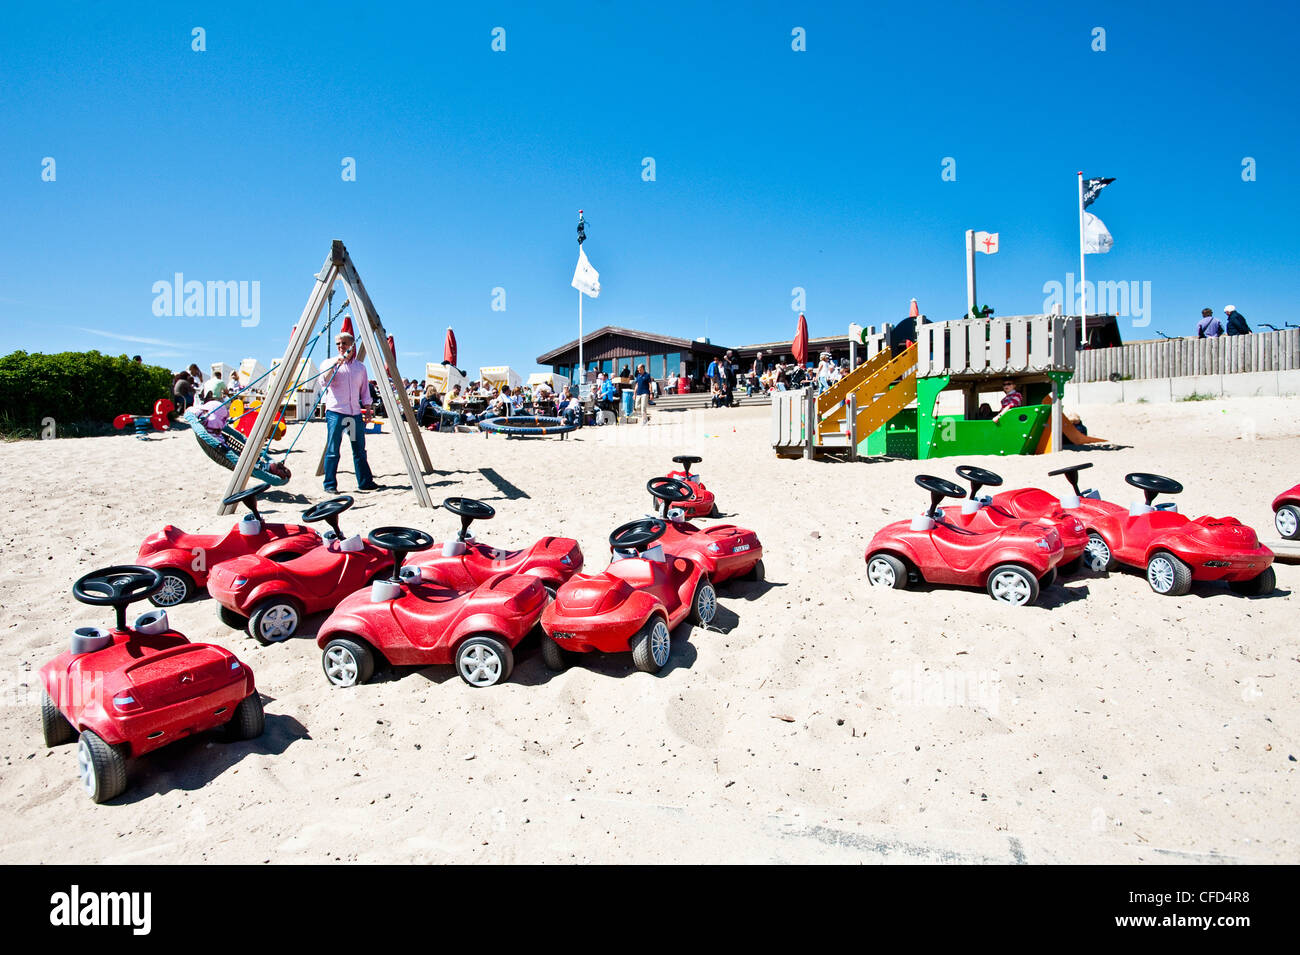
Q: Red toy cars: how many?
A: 13